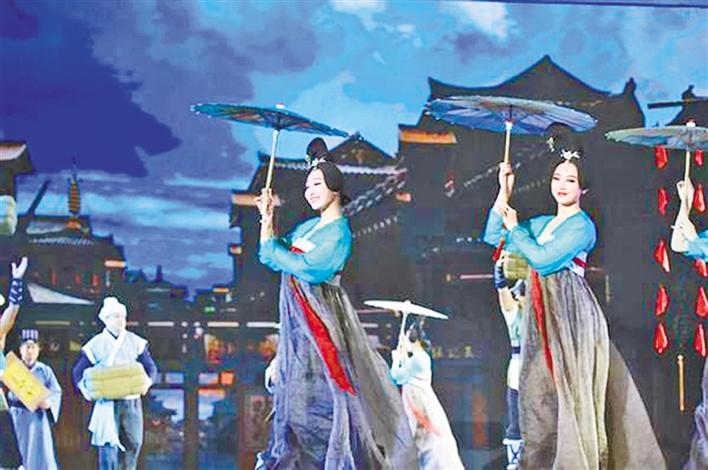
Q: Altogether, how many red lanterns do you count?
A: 10